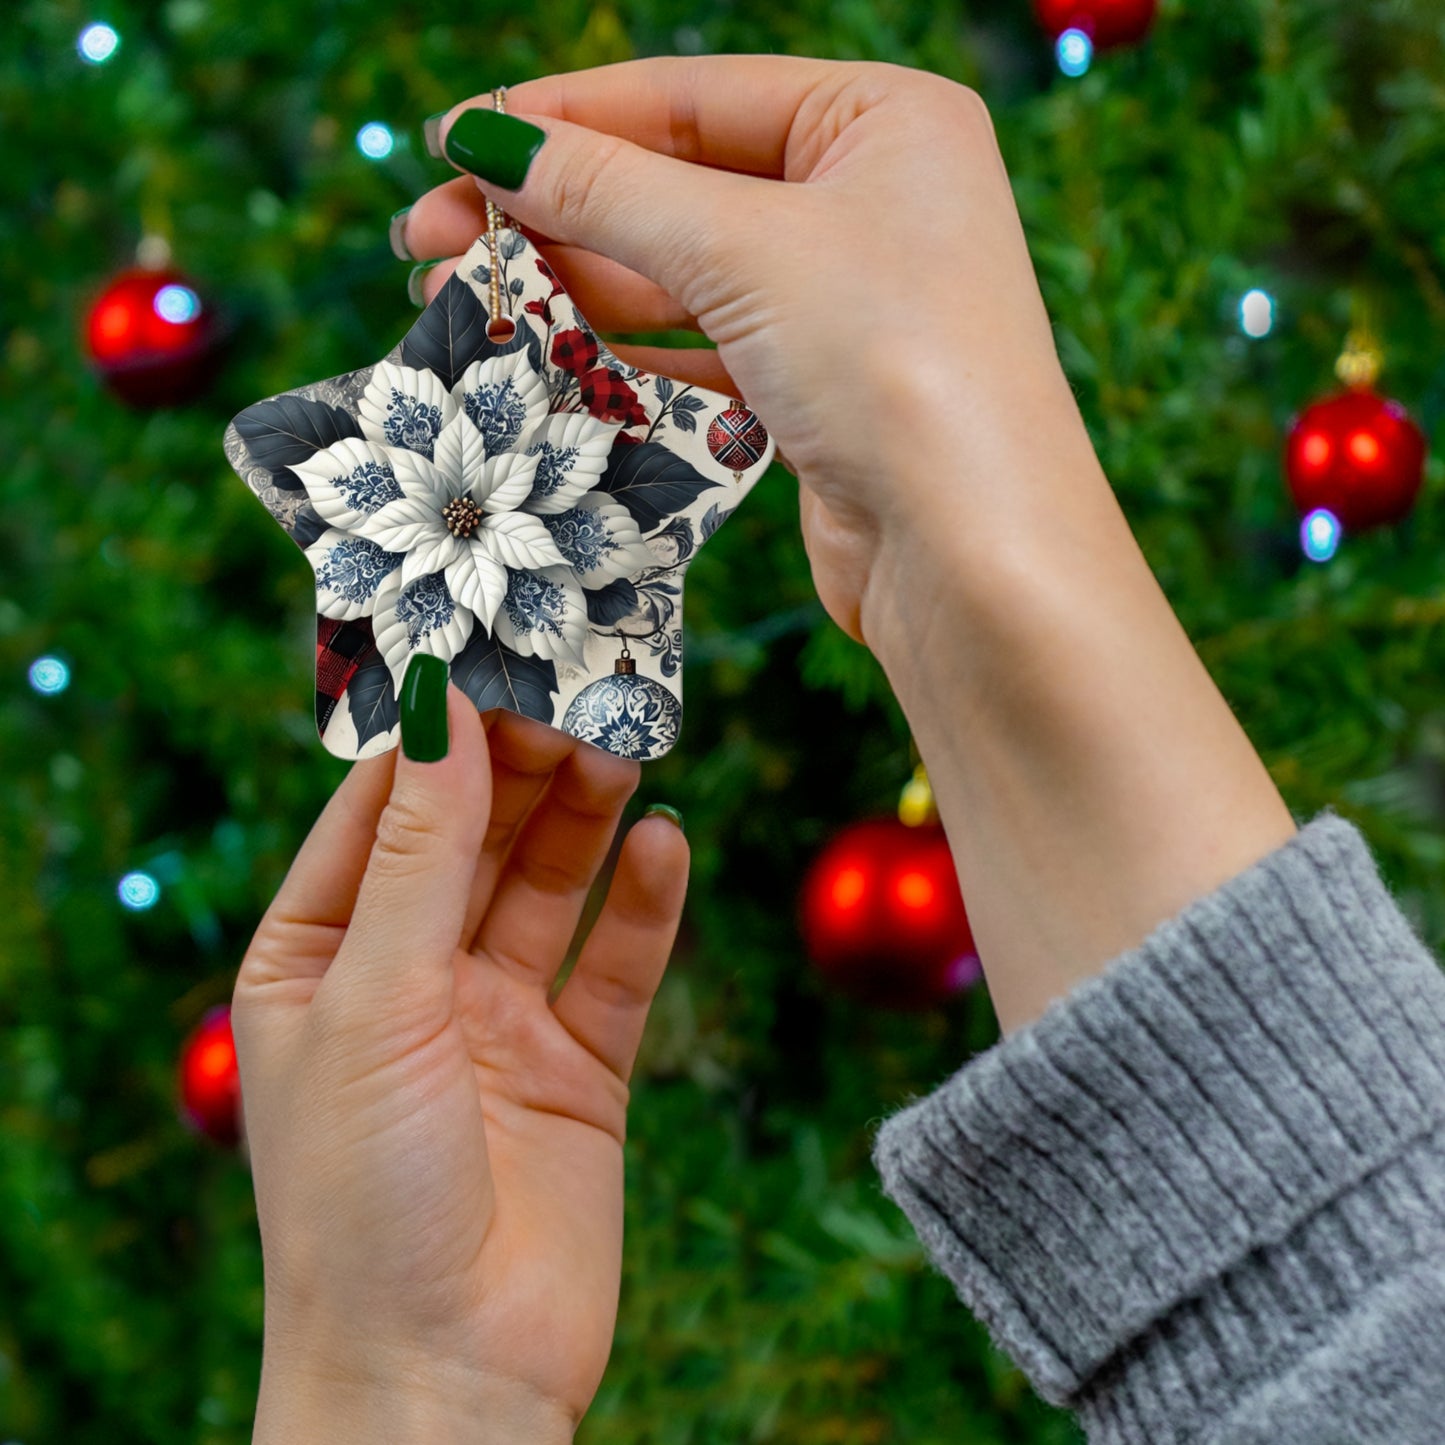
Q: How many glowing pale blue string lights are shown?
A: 8